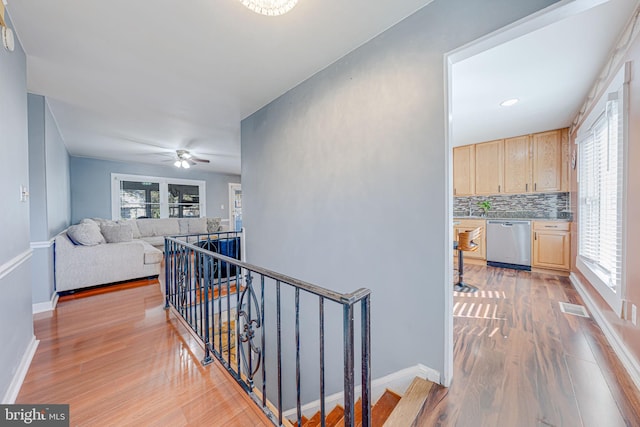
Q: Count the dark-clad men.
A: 0